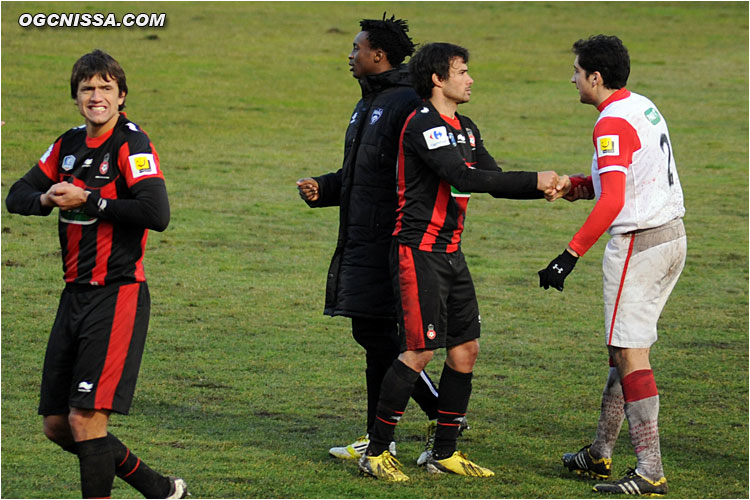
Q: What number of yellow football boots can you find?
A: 2